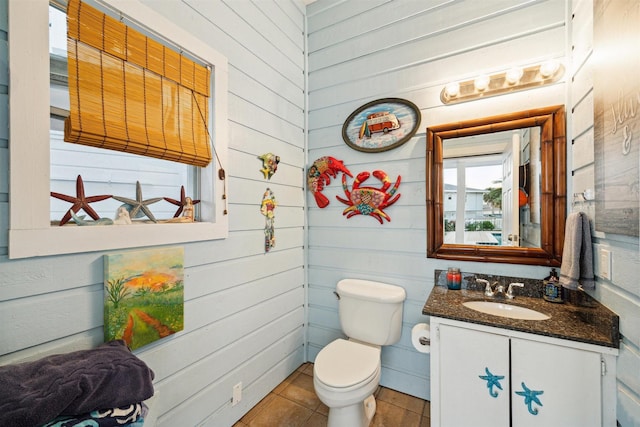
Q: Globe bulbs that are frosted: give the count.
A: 4